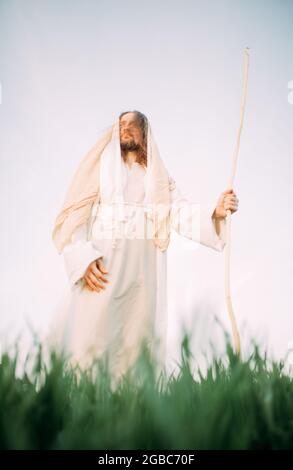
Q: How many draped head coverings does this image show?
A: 1